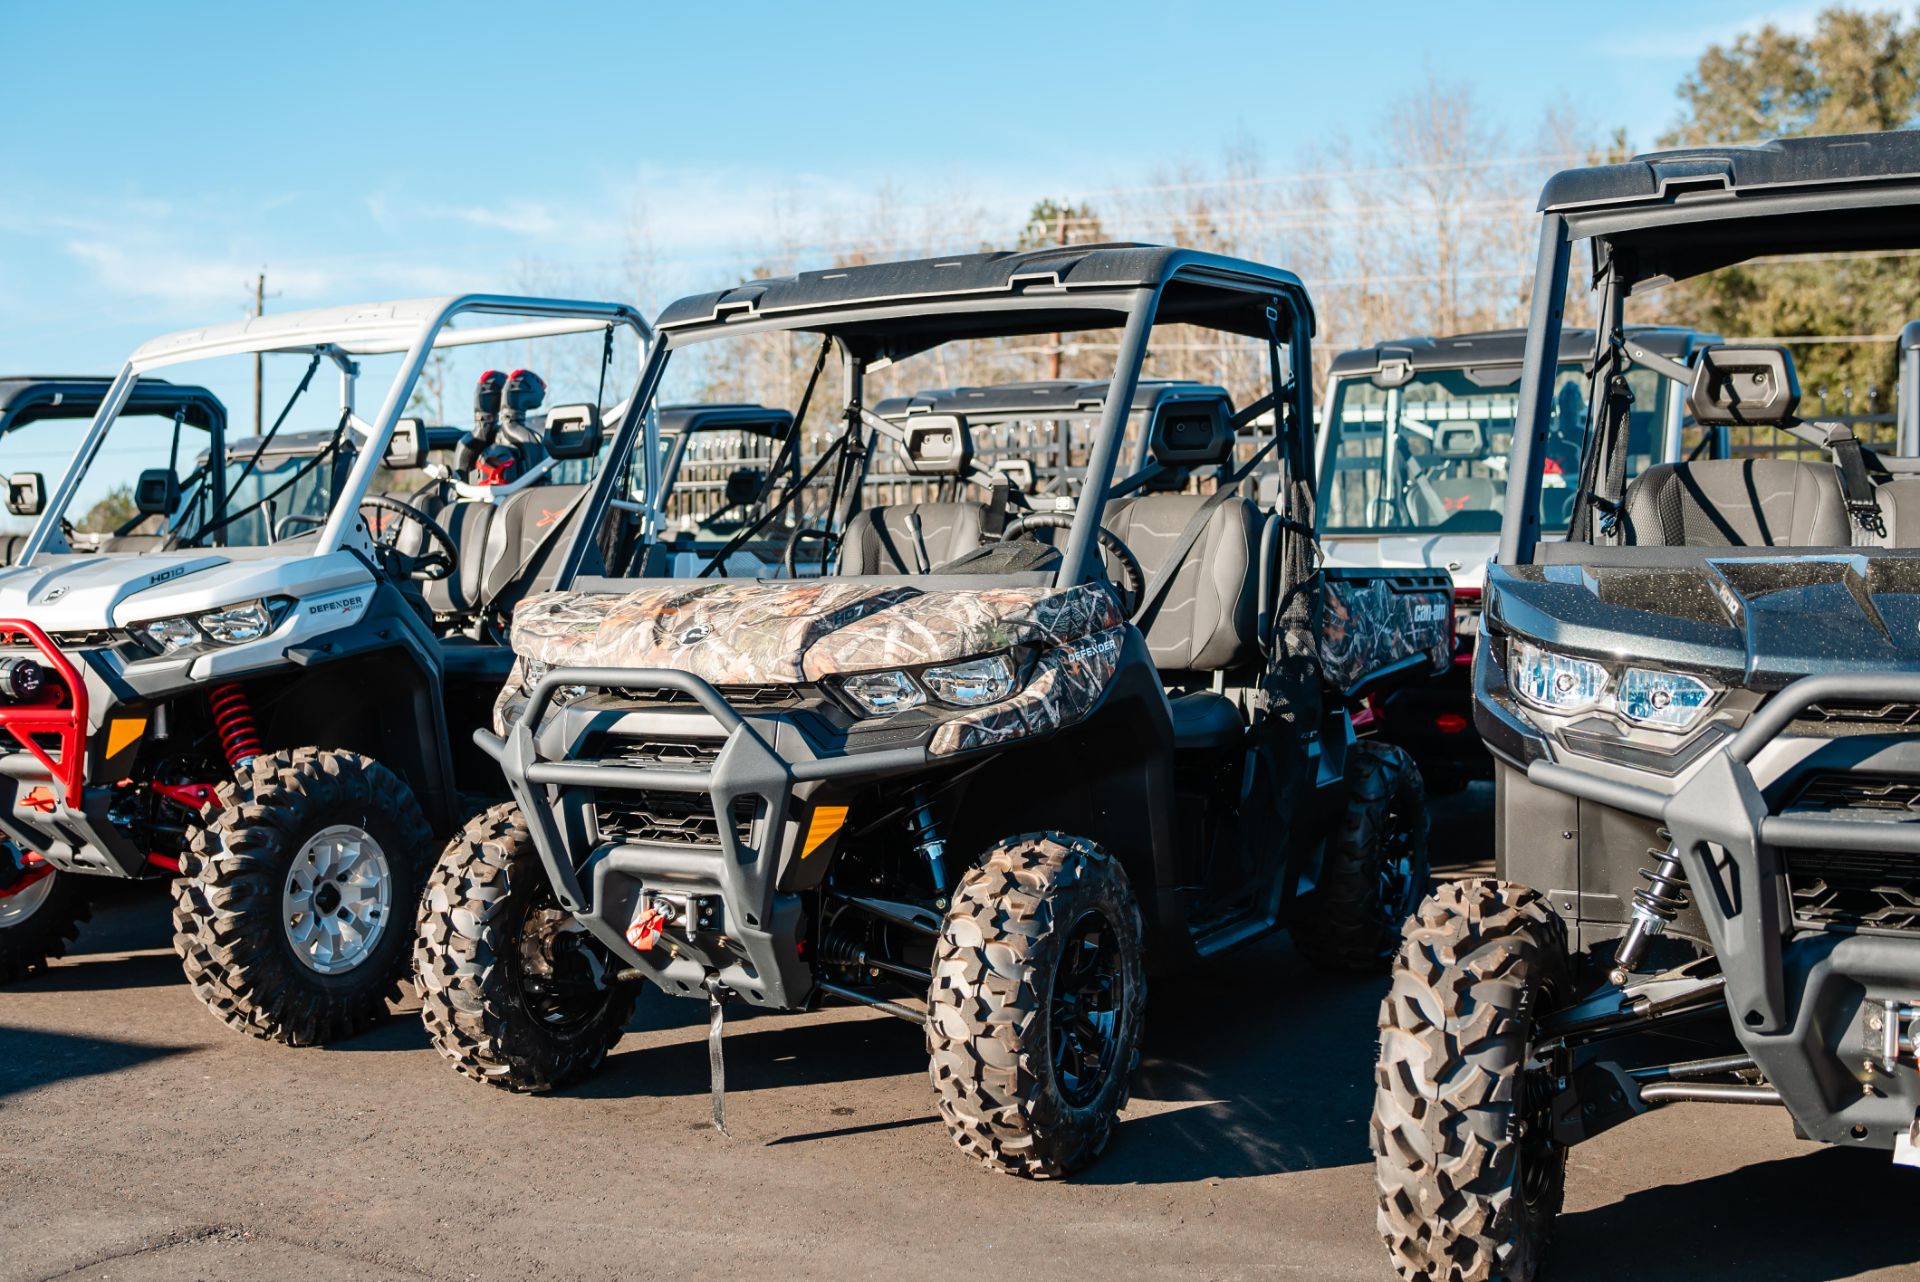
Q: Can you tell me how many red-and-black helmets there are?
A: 2